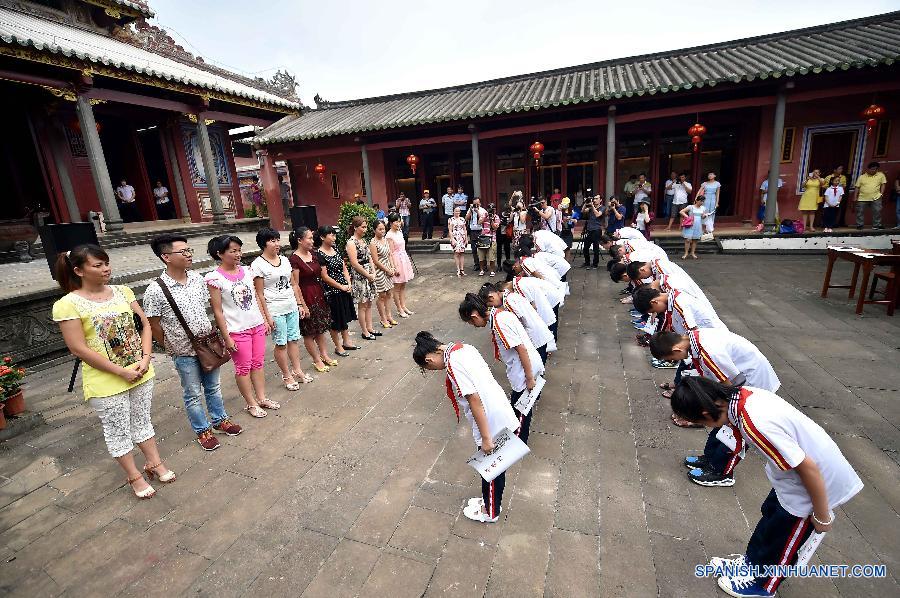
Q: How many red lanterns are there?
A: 5